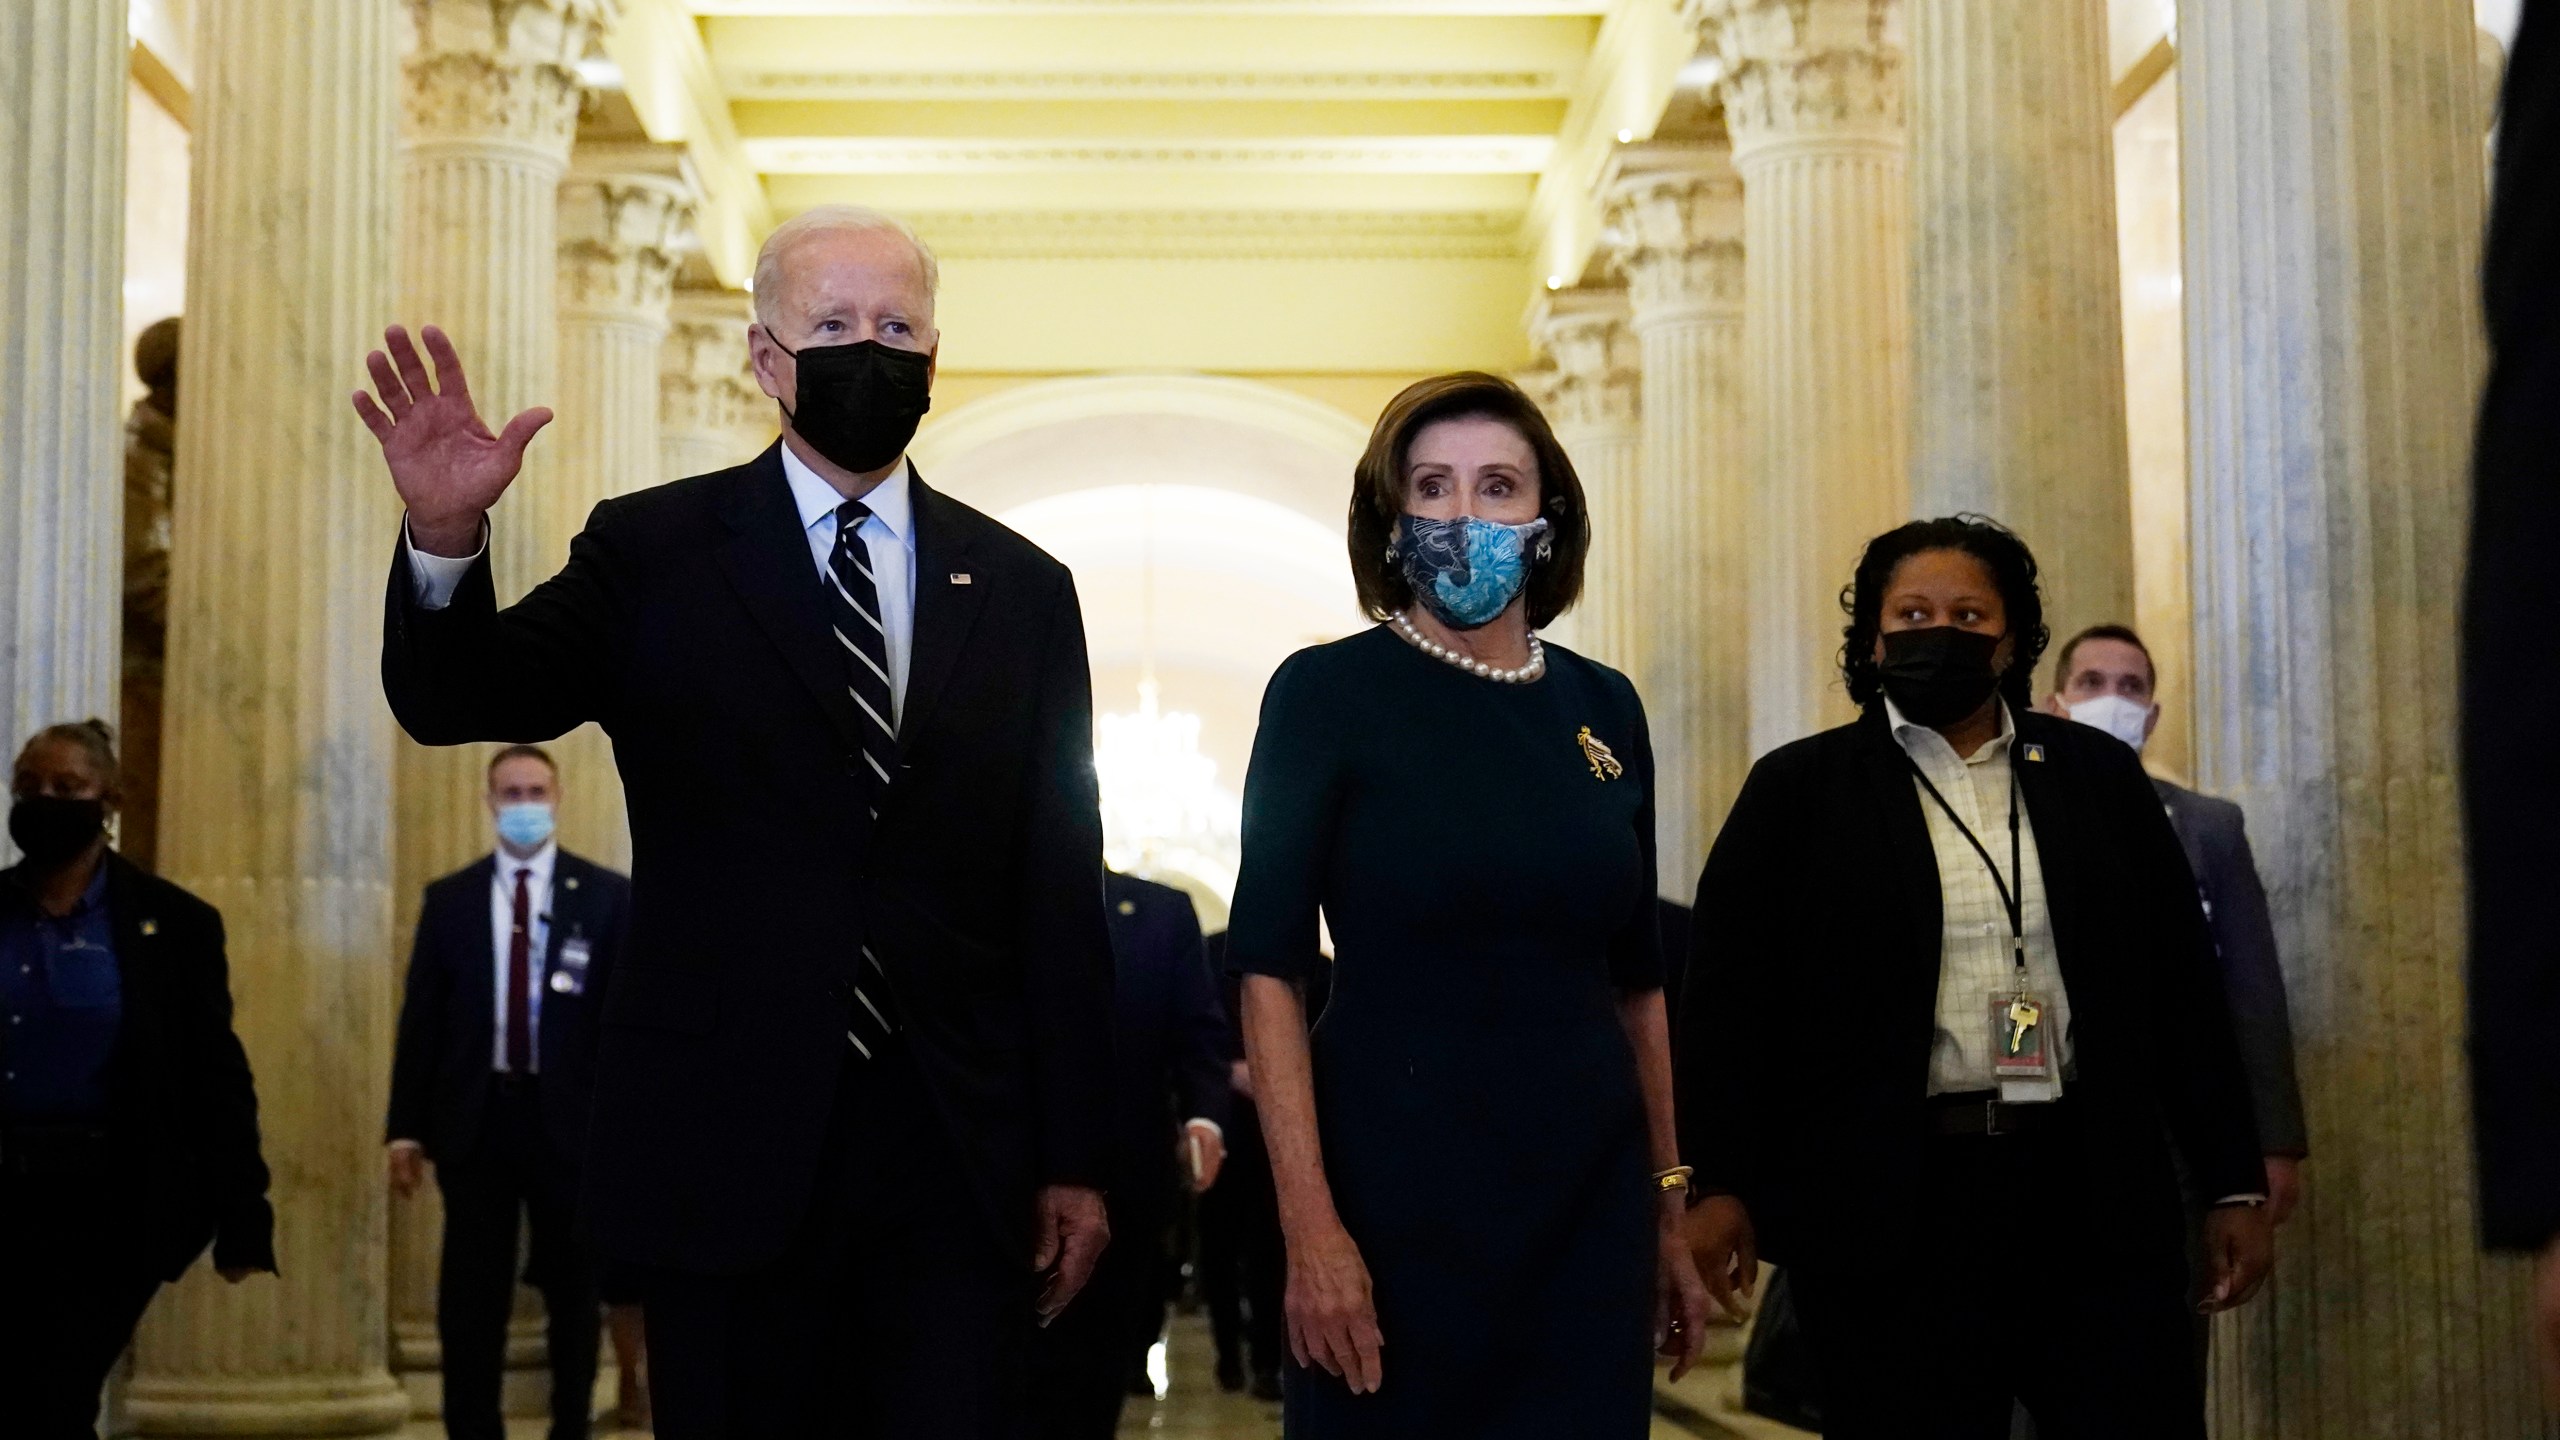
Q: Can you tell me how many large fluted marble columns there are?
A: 10